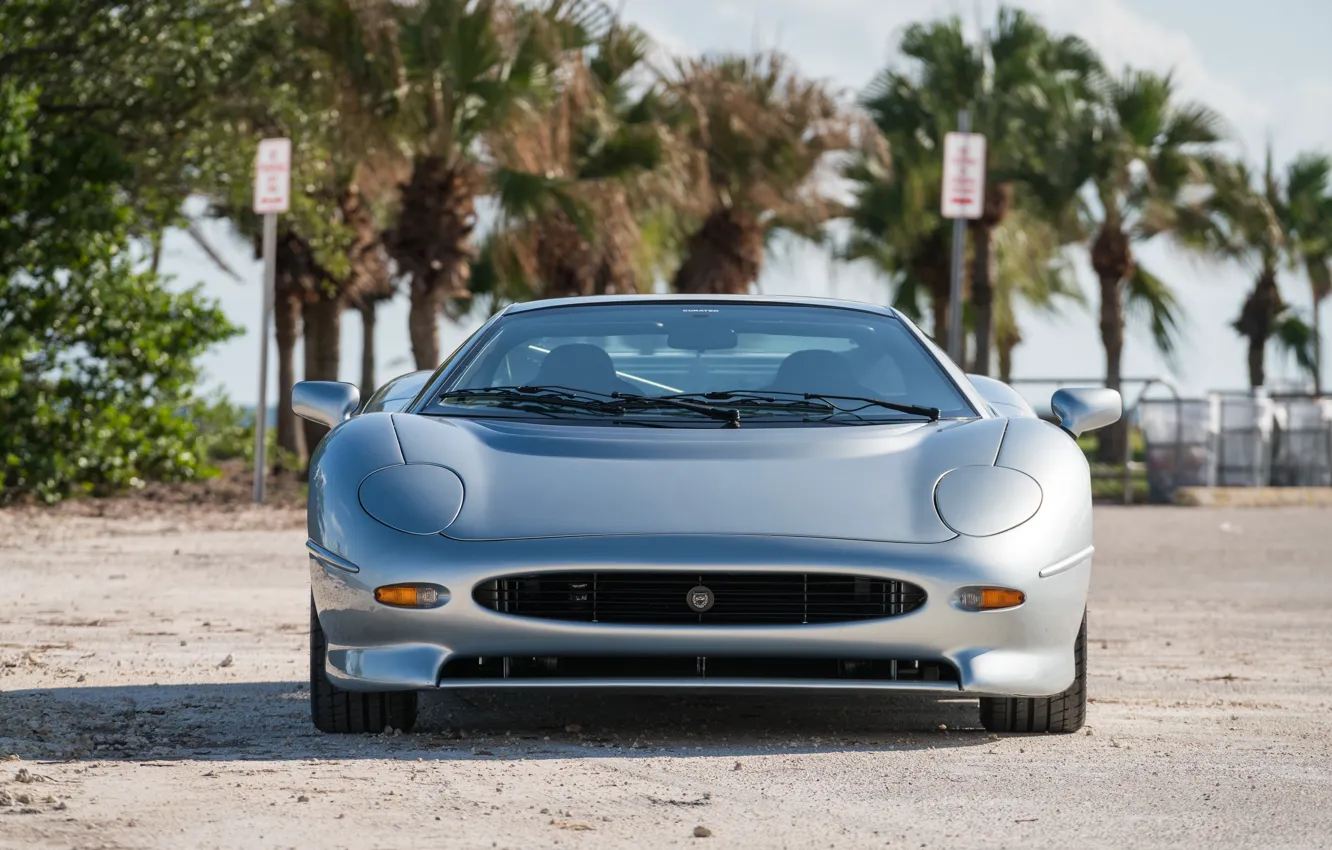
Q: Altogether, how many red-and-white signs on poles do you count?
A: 2